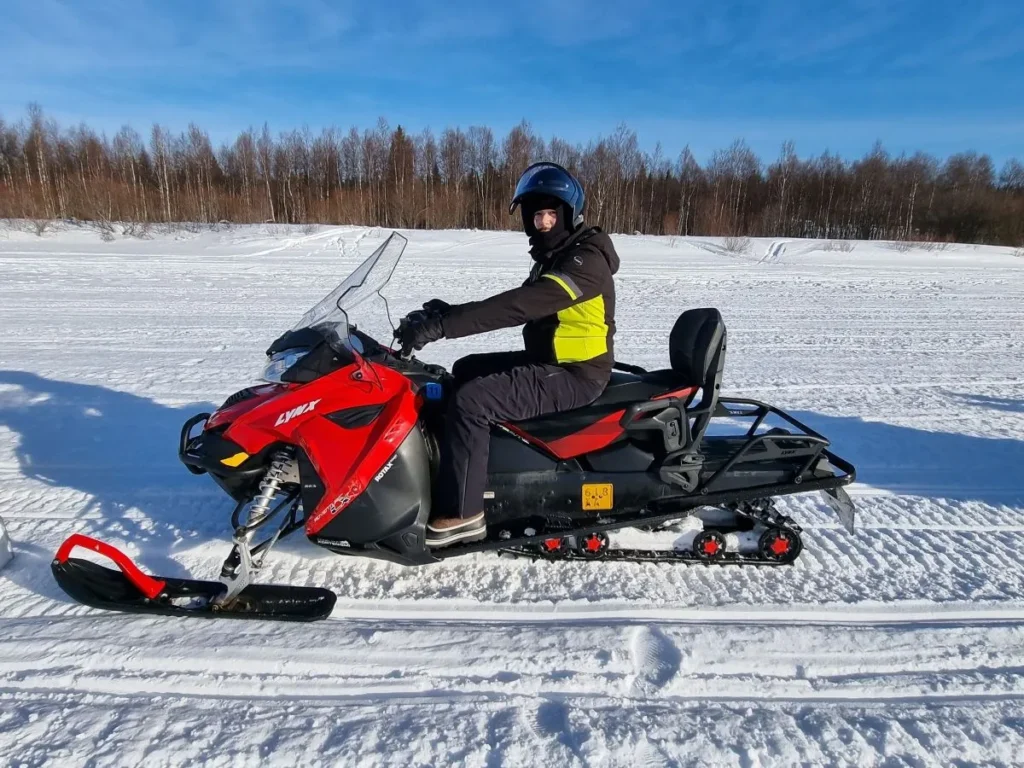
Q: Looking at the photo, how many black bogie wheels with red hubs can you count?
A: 4